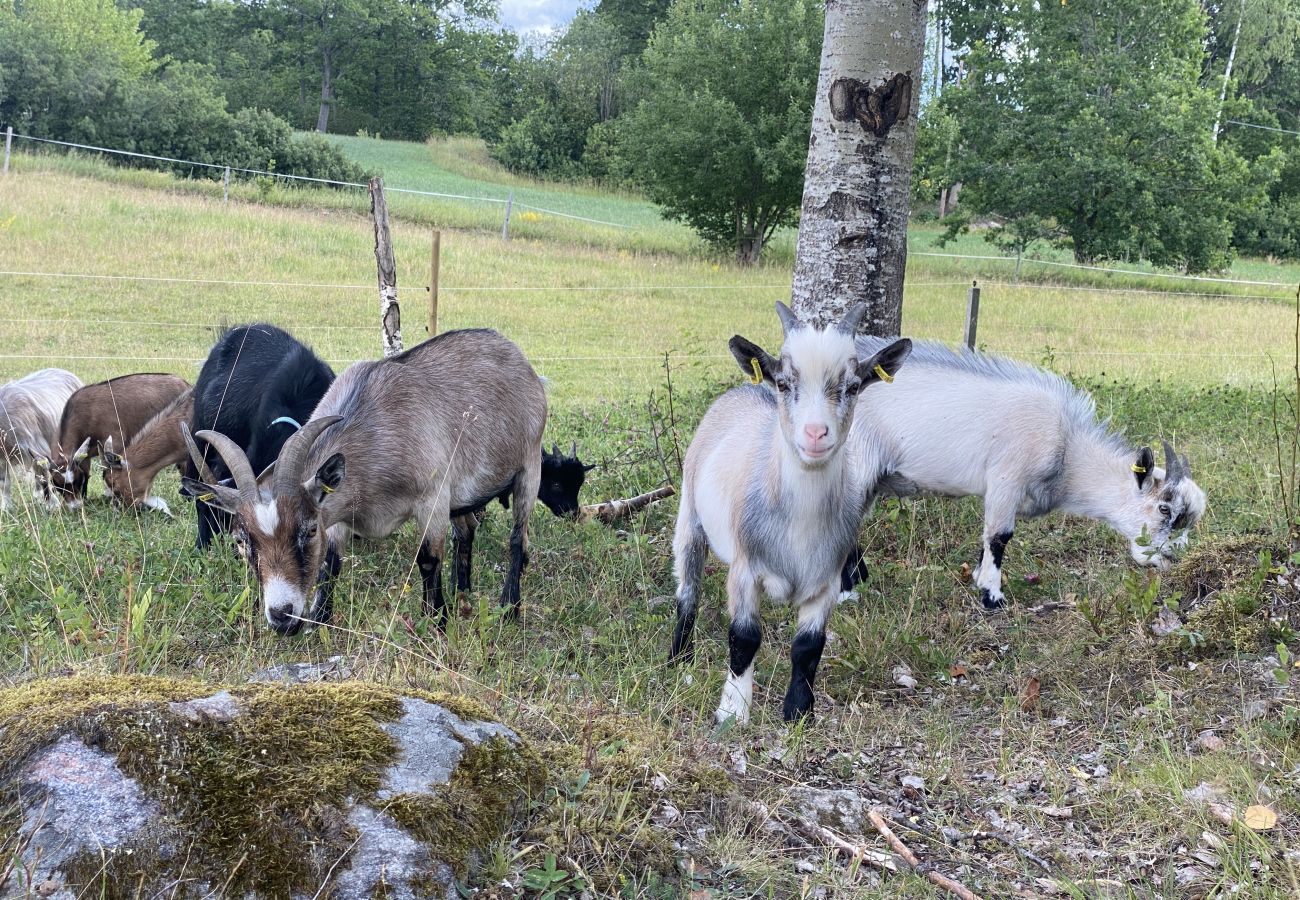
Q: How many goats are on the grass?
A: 8